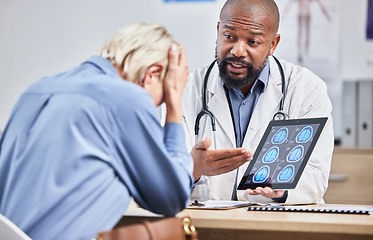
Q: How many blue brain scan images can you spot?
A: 6